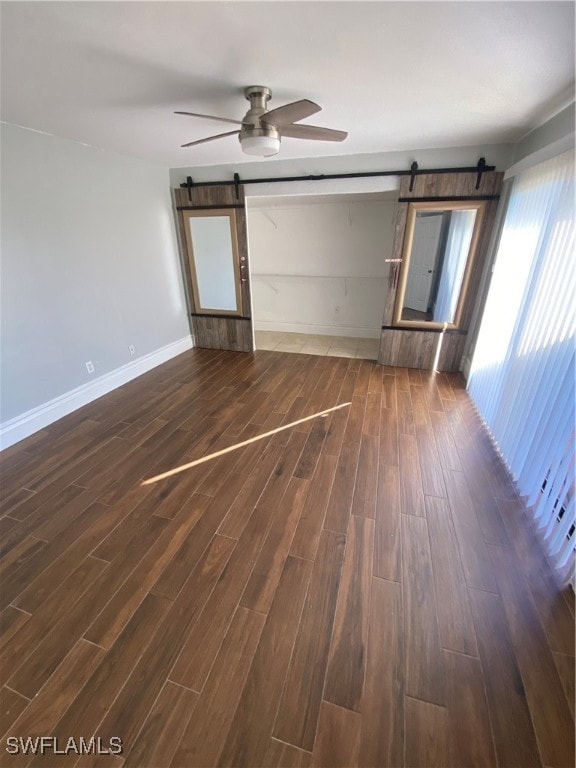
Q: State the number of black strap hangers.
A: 4